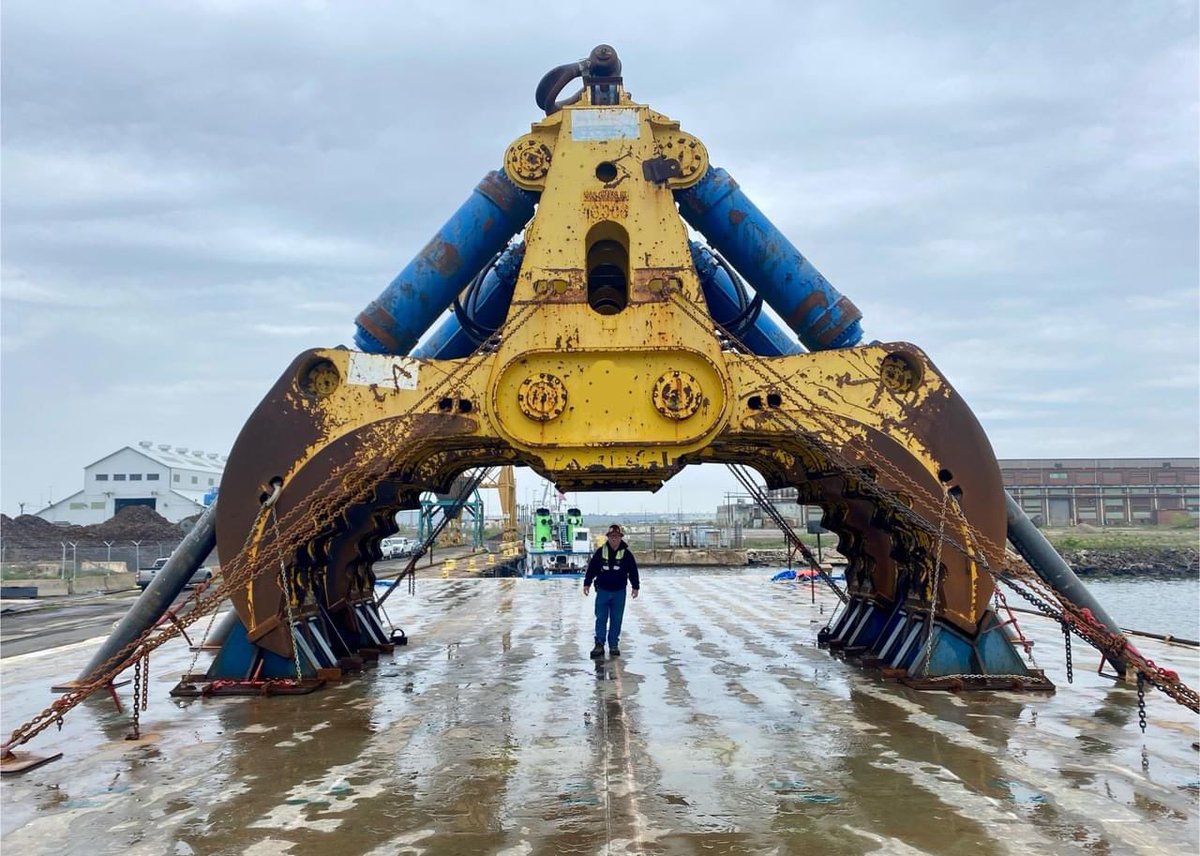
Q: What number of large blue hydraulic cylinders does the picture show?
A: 4